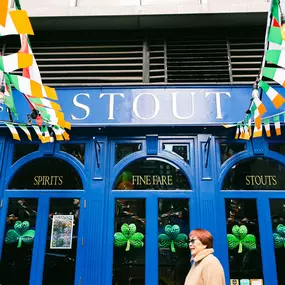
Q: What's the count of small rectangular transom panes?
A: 6